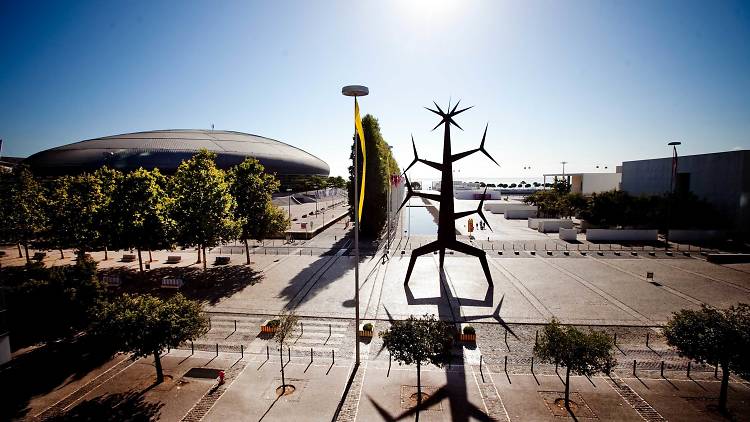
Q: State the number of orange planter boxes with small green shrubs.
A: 3